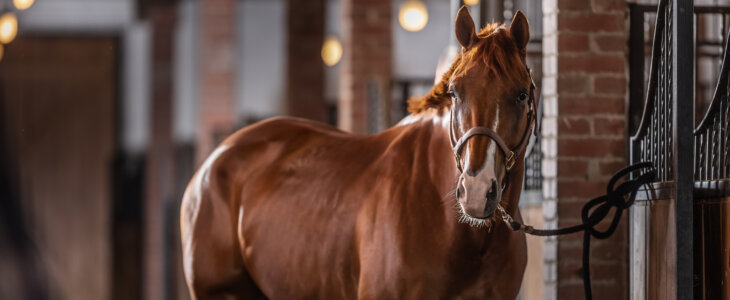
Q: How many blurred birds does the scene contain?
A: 0